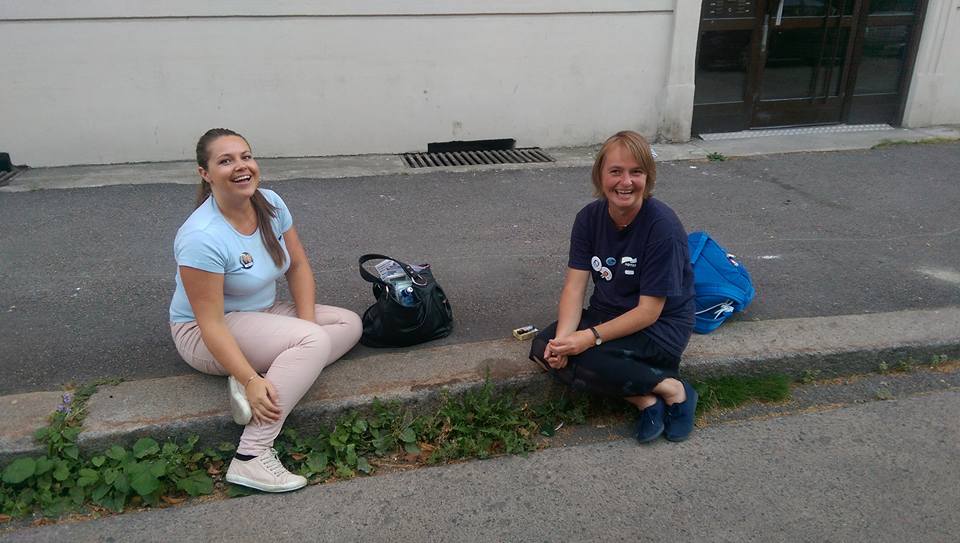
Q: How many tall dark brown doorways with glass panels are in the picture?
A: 1